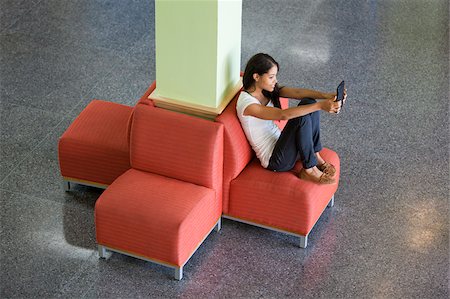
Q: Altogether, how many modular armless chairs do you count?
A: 4